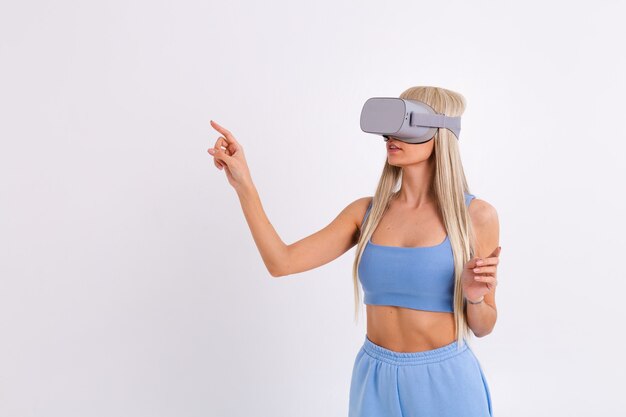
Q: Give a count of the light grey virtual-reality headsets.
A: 1